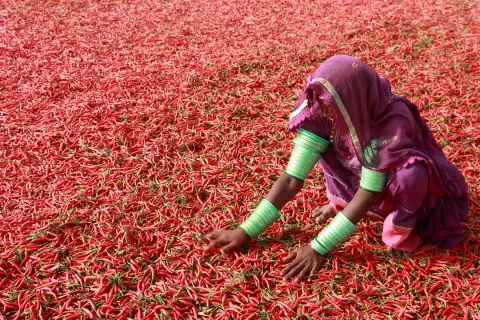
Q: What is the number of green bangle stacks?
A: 4